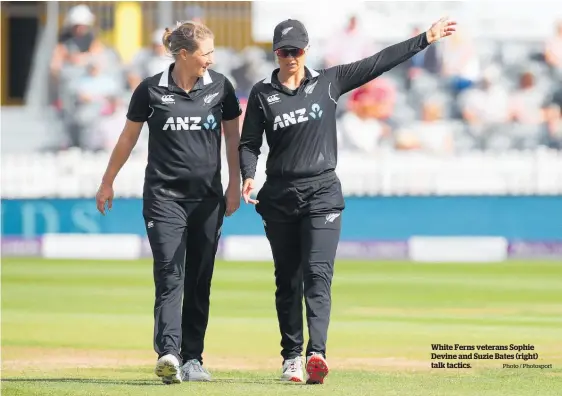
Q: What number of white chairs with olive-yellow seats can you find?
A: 0